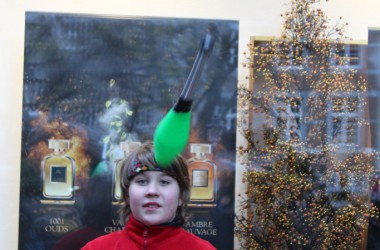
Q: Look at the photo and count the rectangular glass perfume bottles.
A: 3